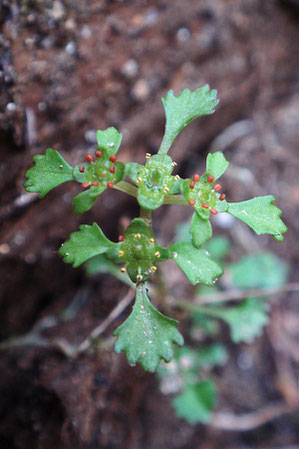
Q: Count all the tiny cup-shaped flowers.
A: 4